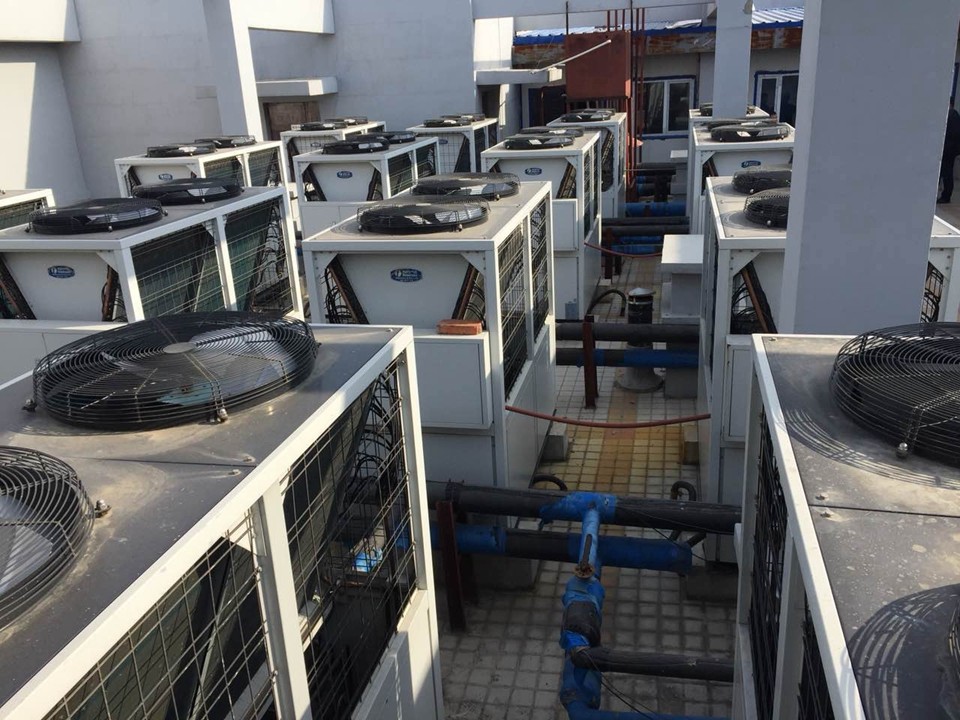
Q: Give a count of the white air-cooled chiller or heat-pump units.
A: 14